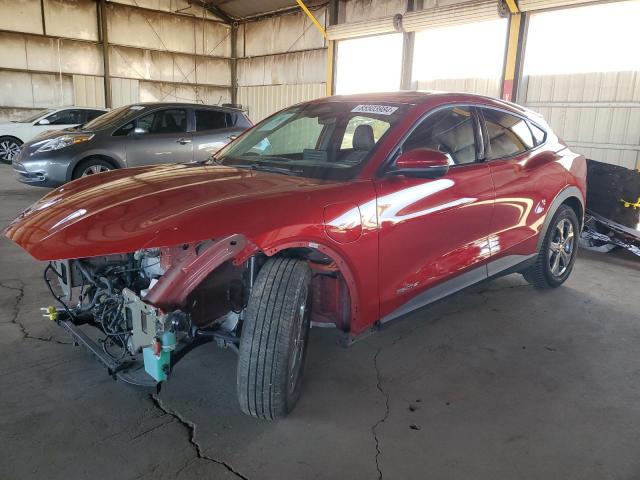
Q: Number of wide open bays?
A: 3